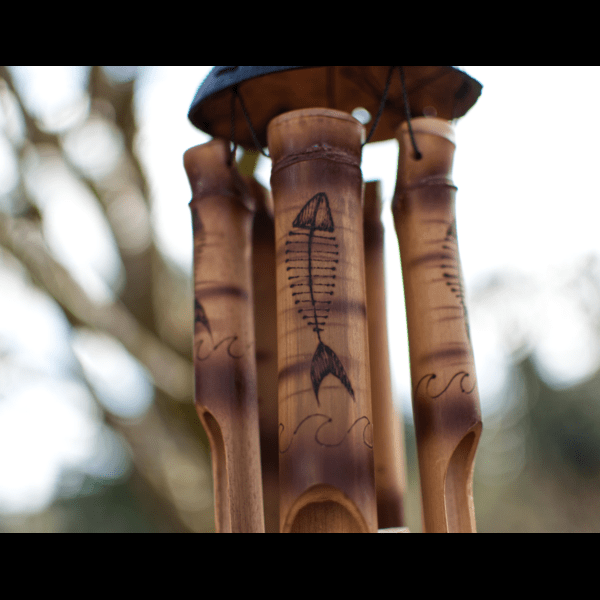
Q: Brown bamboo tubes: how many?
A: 5